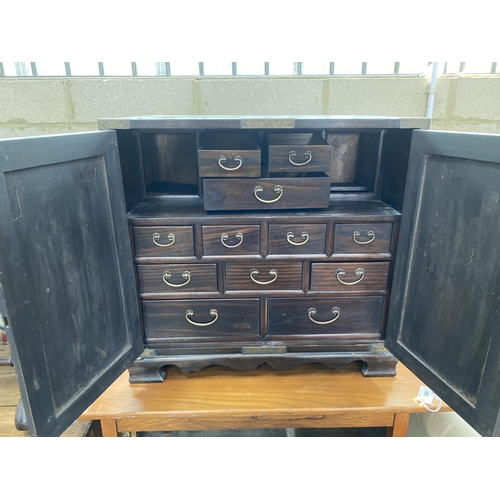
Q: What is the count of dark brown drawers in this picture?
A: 12